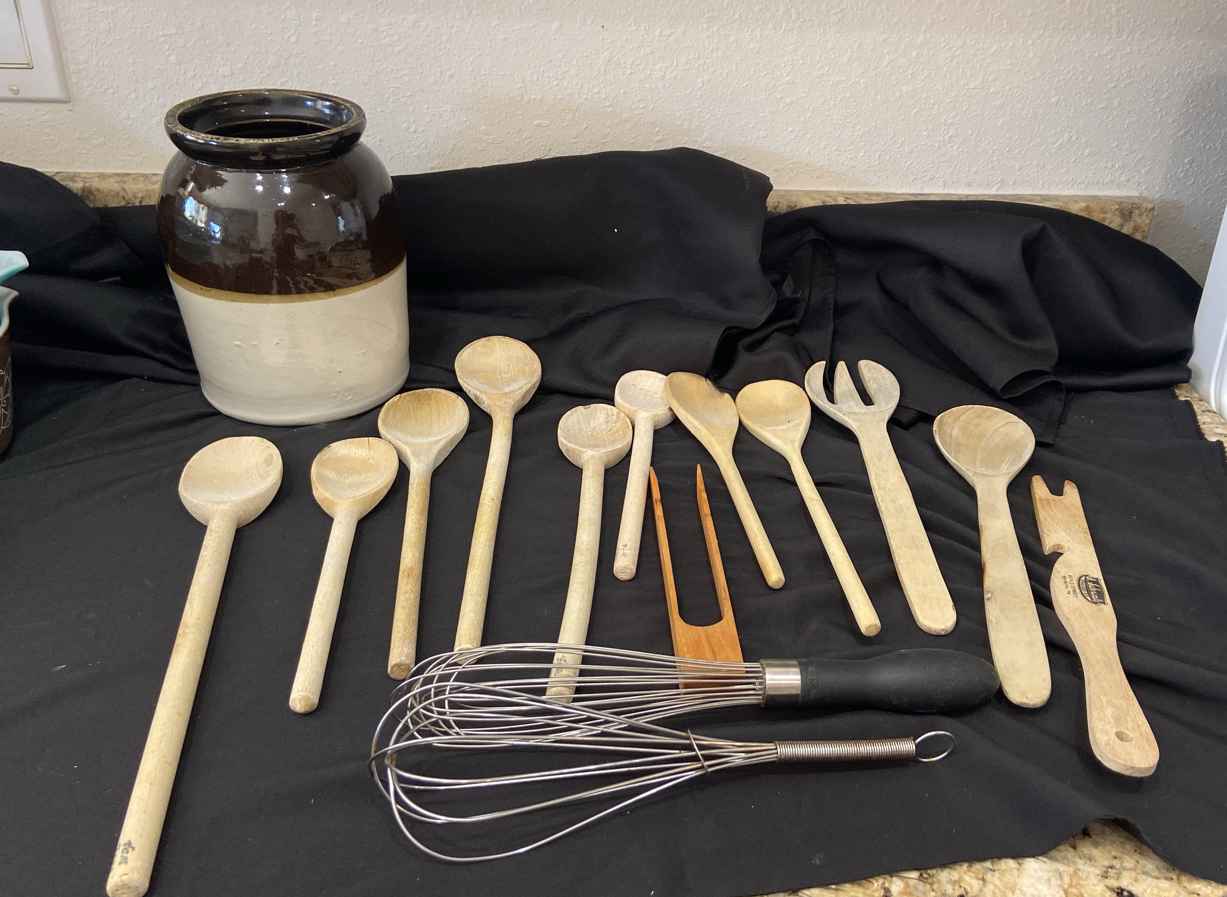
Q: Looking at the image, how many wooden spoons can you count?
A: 9